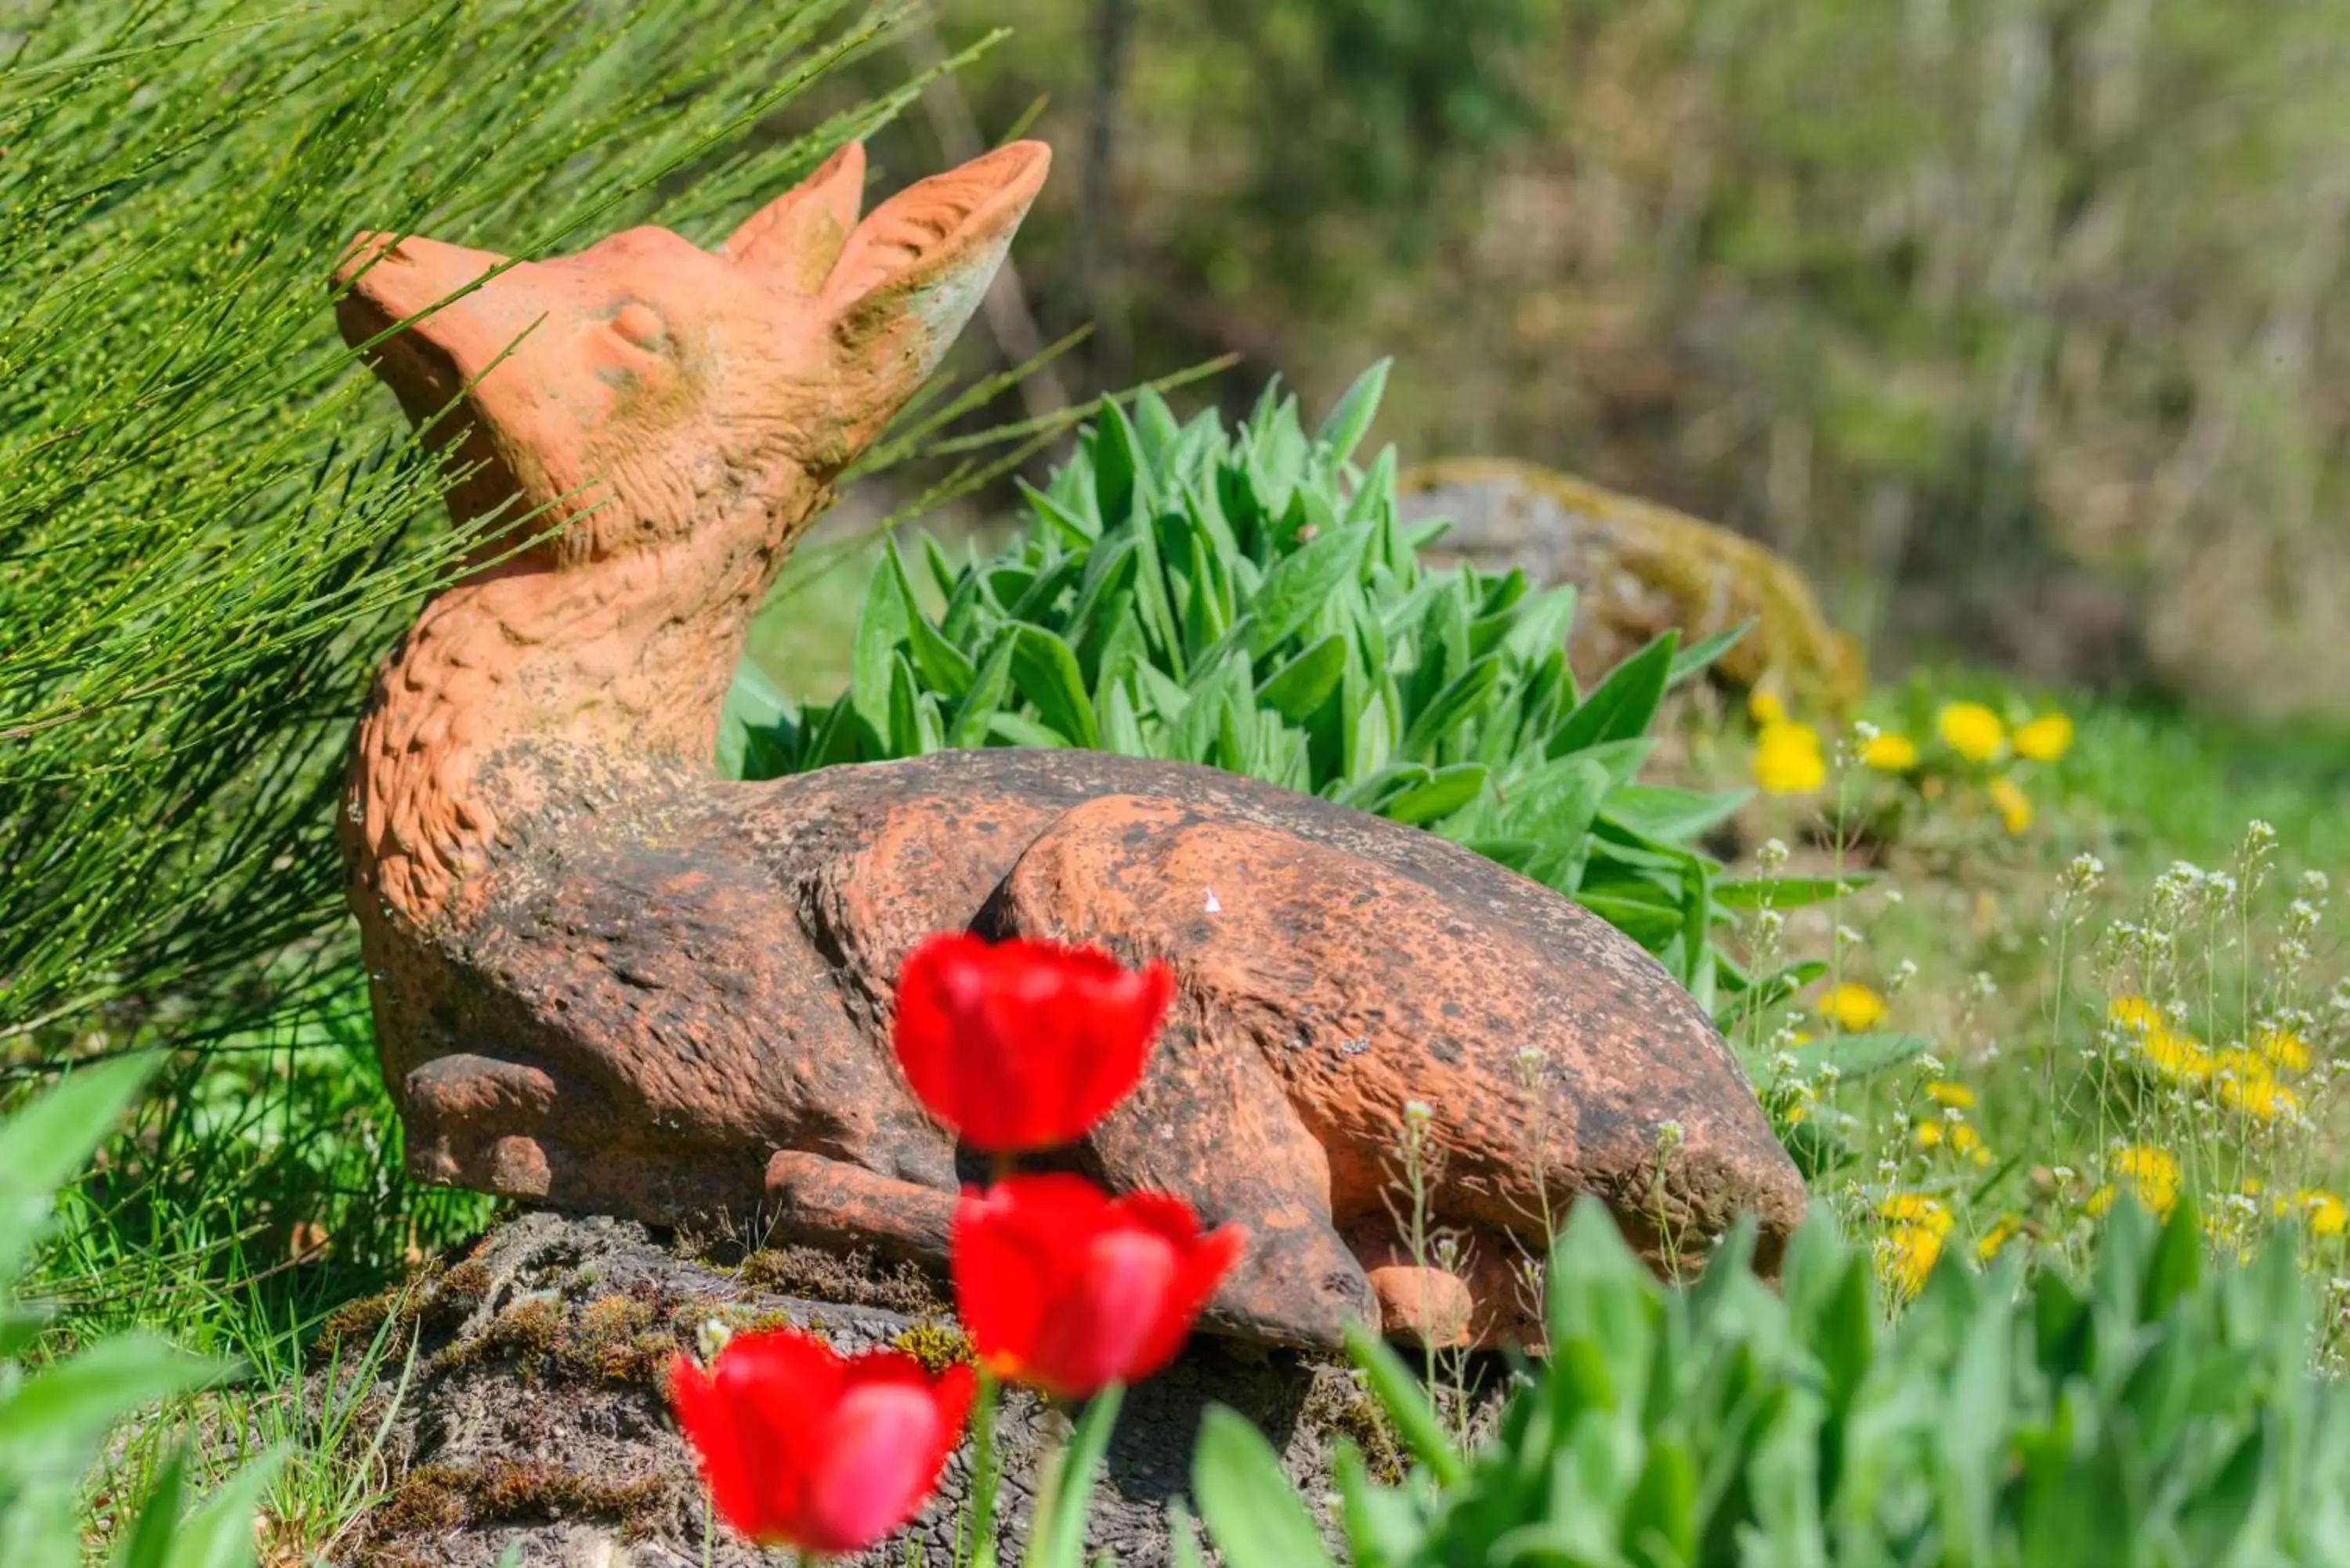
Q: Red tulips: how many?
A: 3